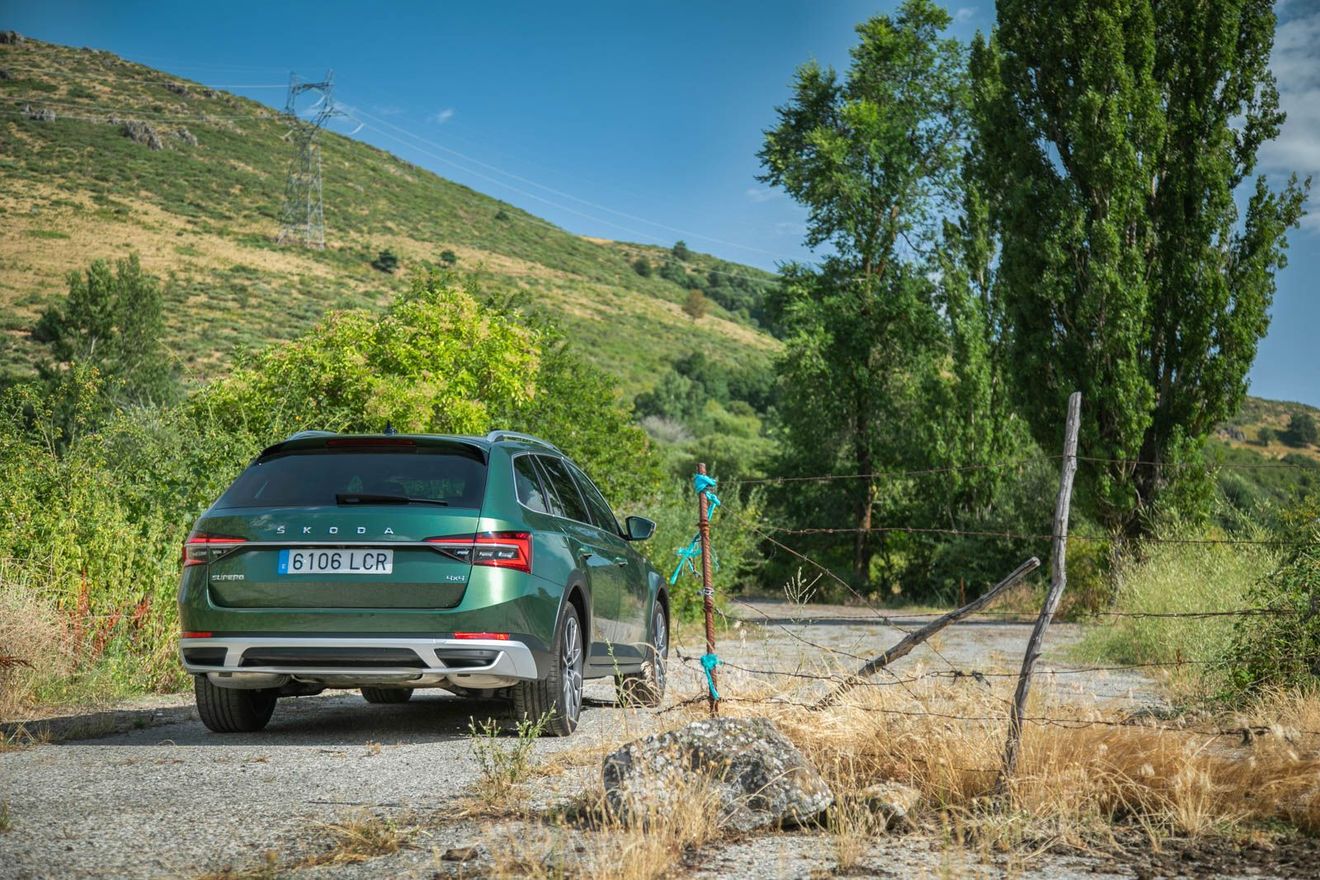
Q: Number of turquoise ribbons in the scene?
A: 3